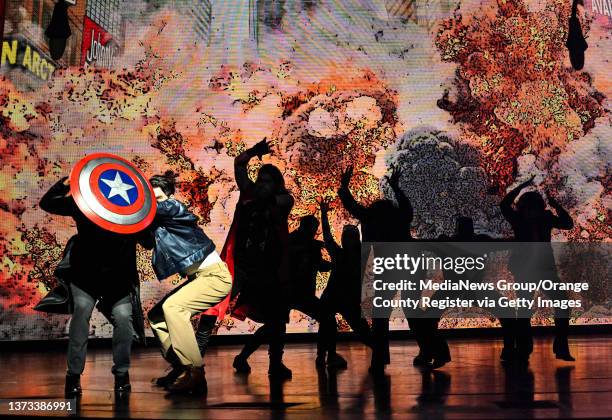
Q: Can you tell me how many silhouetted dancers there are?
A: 6